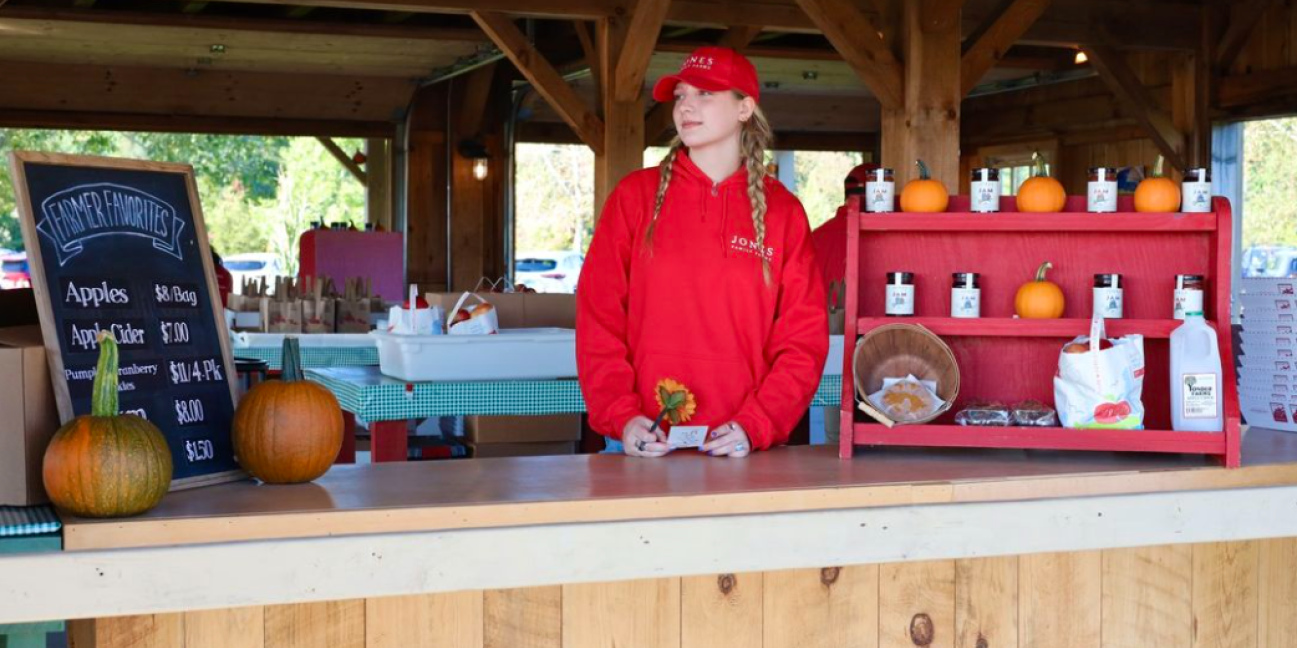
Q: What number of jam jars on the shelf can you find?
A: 8